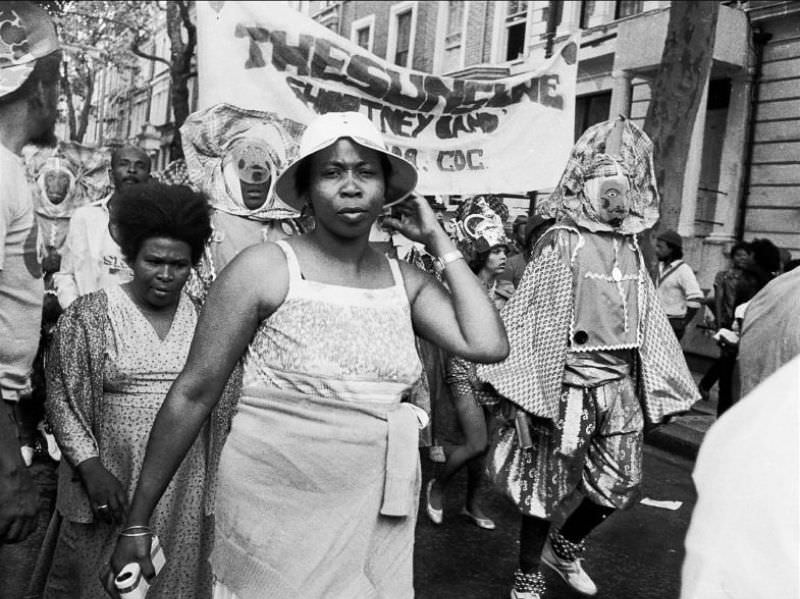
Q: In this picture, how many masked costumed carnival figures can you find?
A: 3